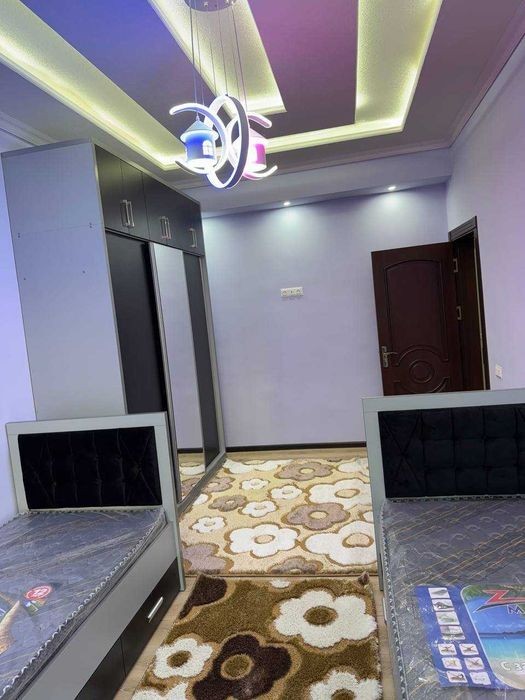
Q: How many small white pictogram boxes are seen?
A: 10